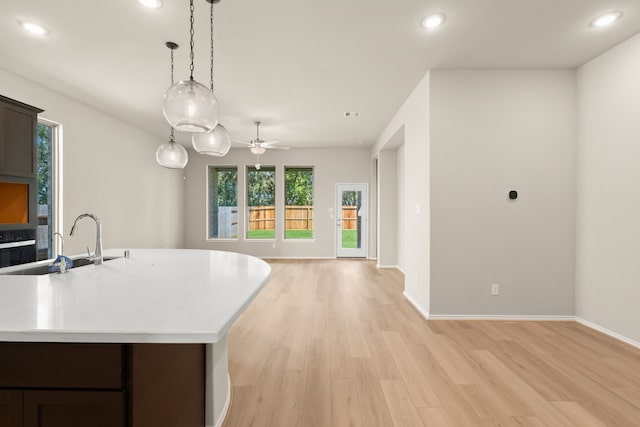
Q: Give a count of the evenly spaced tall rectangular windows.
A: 3